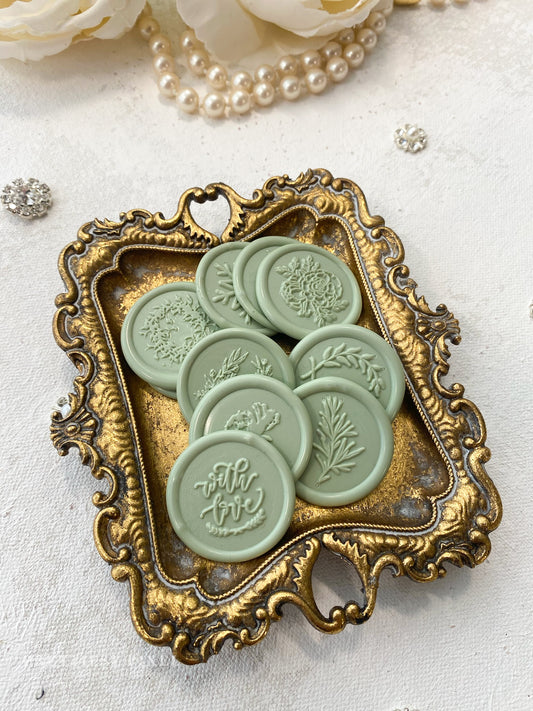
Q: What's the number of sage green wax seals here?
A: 10